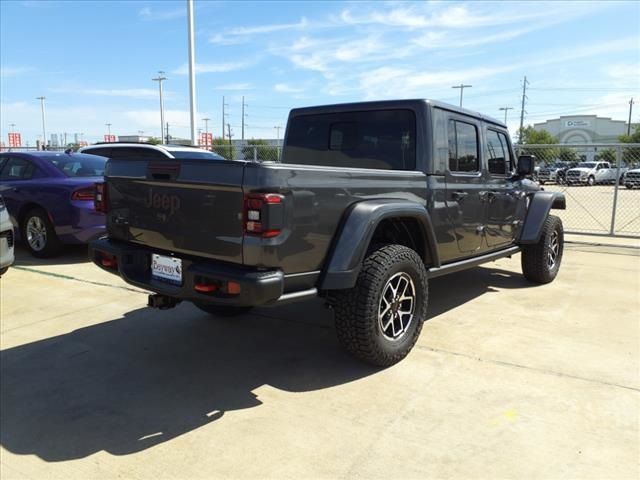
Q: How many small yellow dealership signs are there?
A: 0